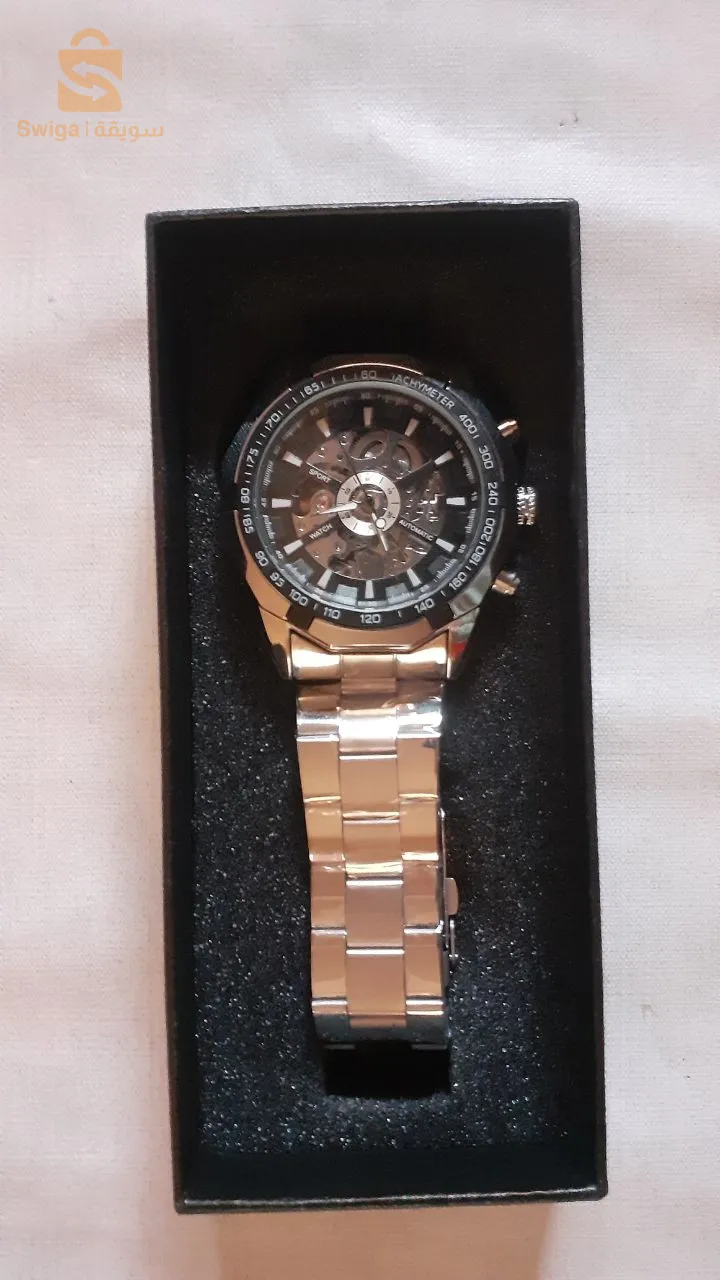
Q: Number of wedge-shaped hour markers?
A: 12